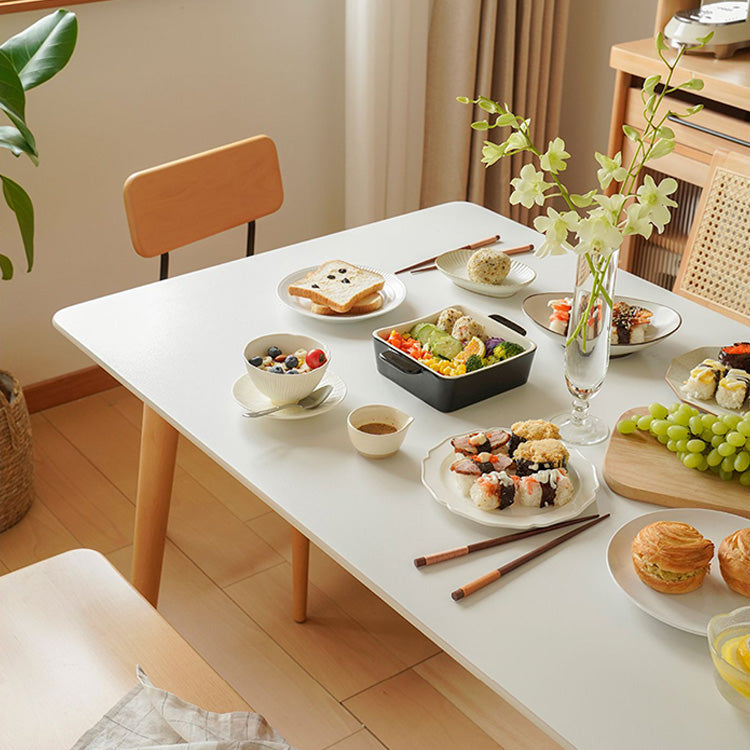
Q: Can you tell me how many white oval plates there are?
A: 2